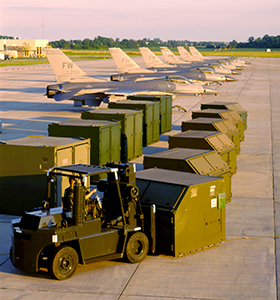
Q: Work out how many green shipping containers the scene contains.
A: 11